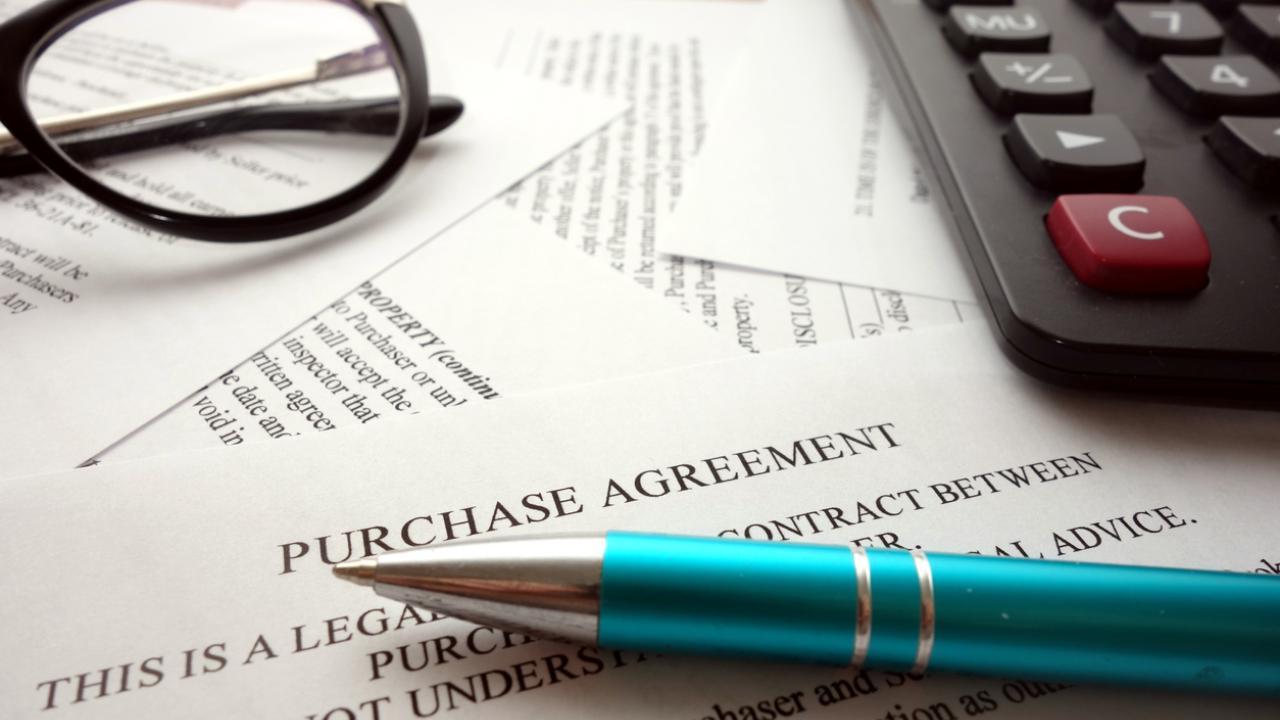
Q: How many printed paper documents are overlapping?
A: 5